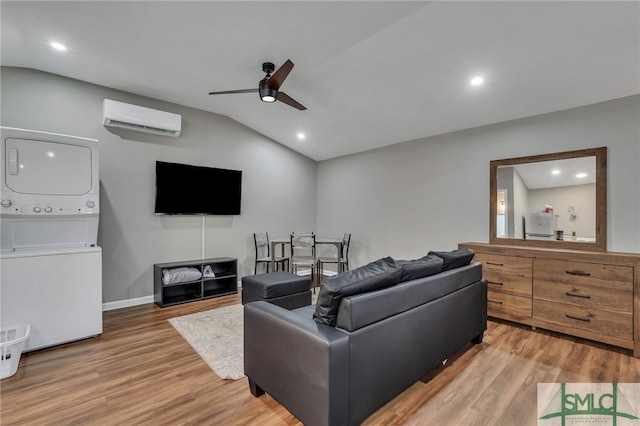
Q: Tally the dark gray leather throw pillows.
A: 3